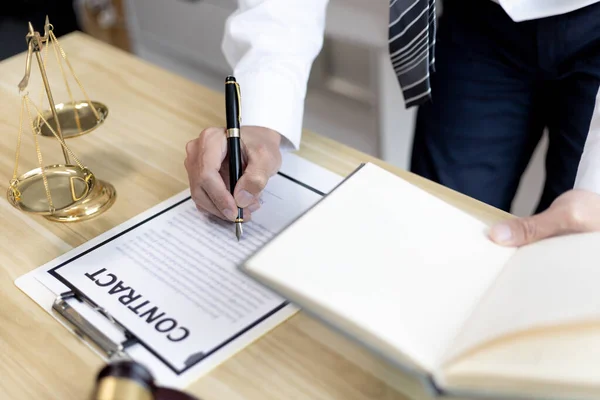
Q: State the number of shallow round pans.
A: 2